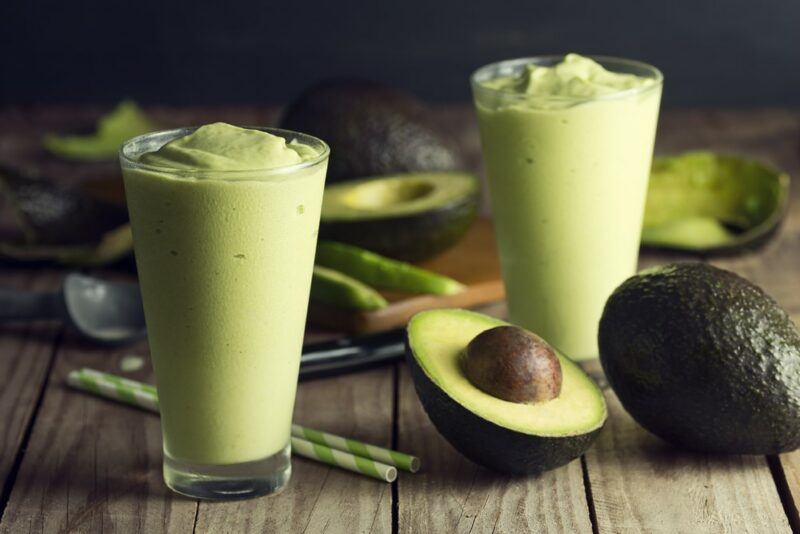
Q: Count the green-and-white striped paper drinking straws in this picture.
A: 2